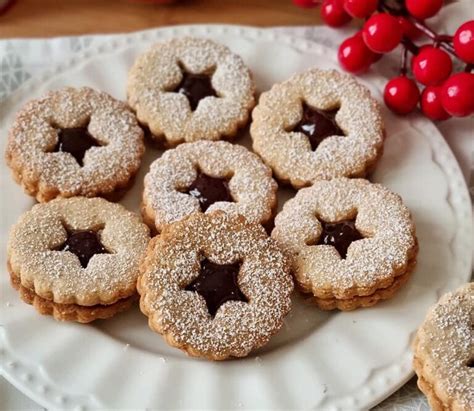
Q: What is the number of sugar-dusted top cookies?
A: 8